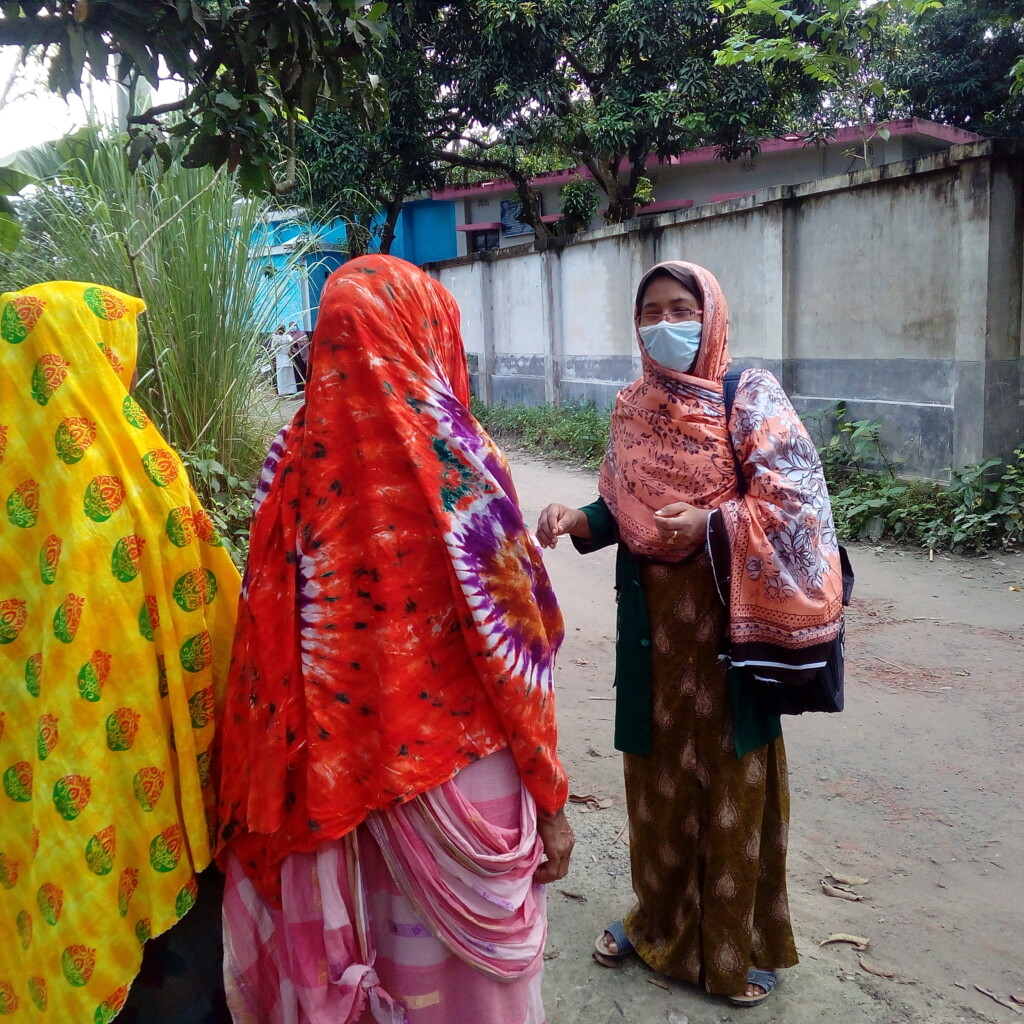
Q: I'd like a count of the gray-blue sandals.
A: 2